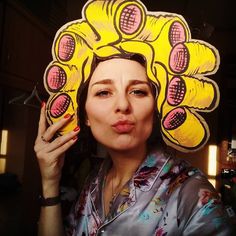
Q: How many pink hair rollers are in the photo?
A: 8